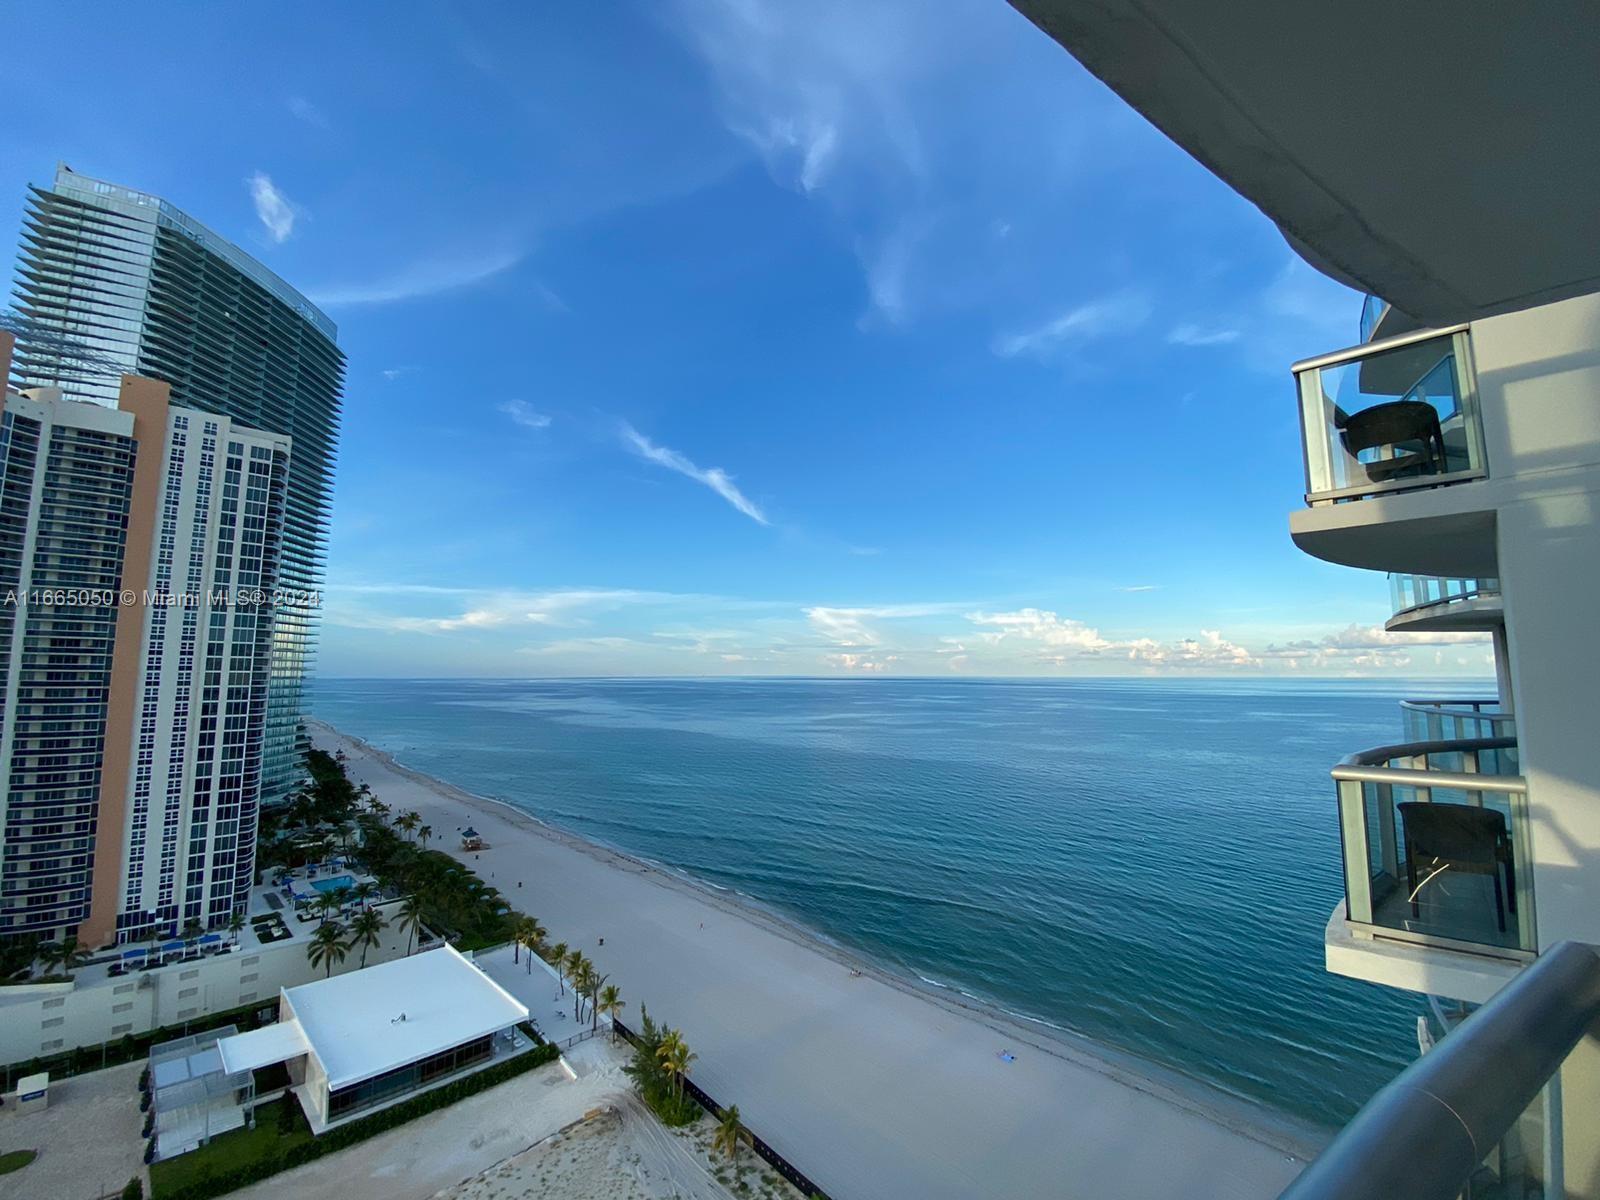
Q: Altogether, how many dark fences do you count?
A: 1